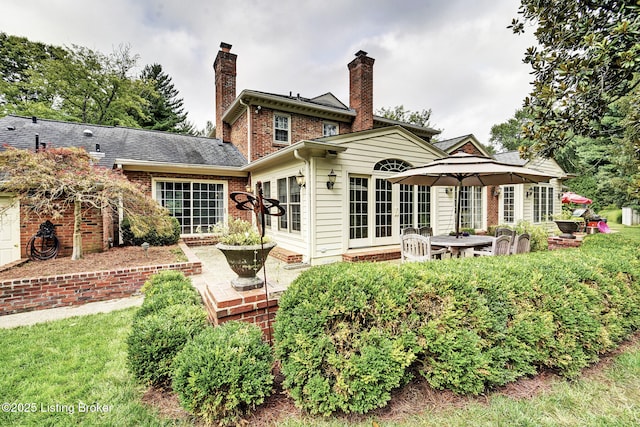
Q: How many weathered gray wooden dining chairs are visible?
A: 6